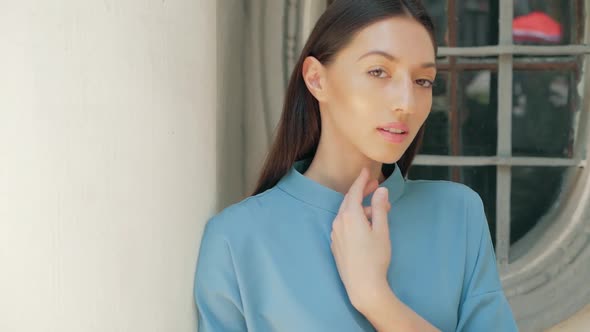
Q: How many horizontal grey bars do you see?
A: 2